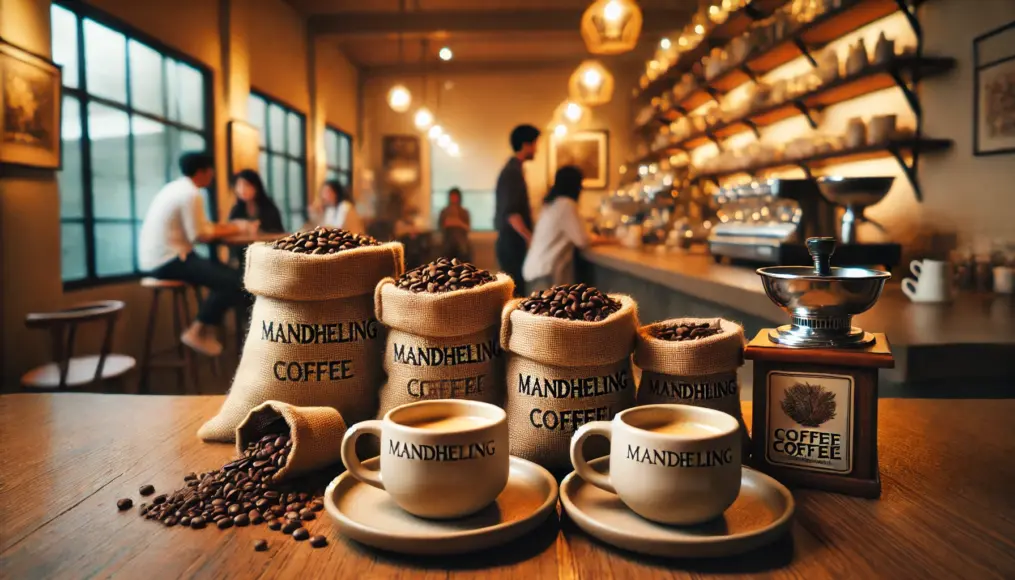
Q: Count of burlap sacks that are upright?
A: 4